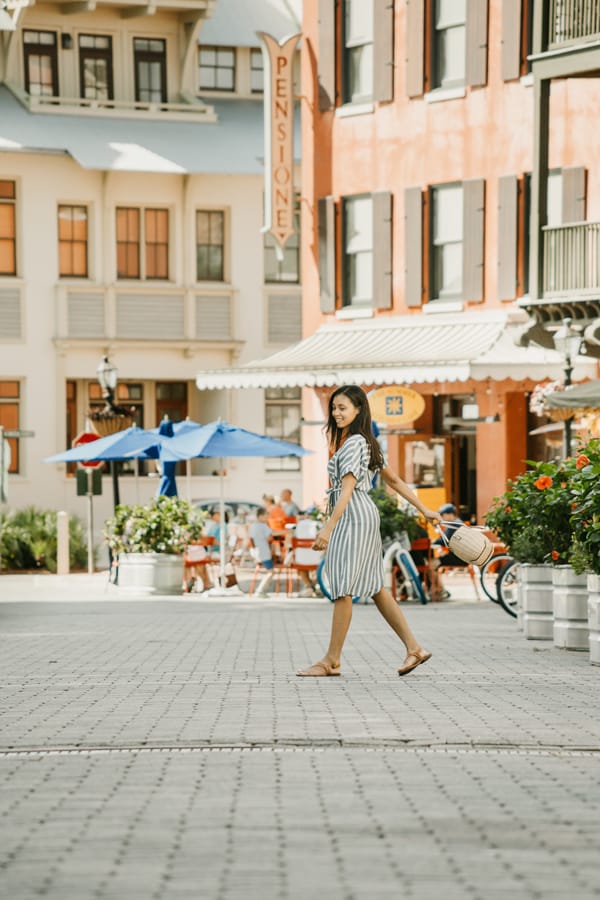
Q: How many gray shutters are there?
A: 11